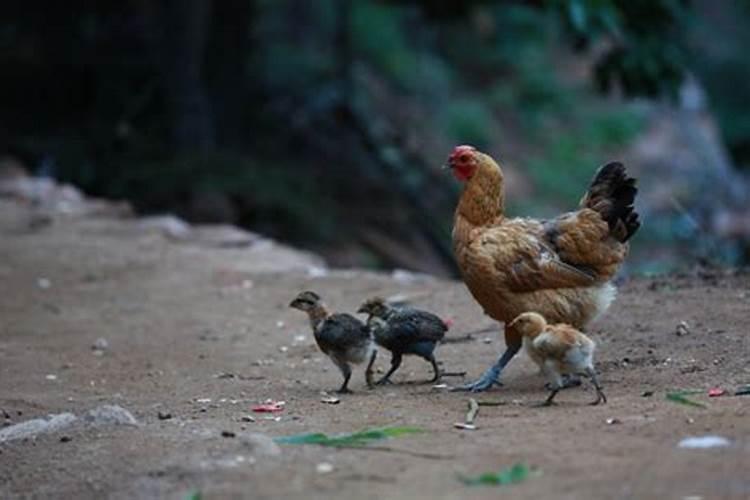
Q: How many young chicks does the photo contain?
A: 3